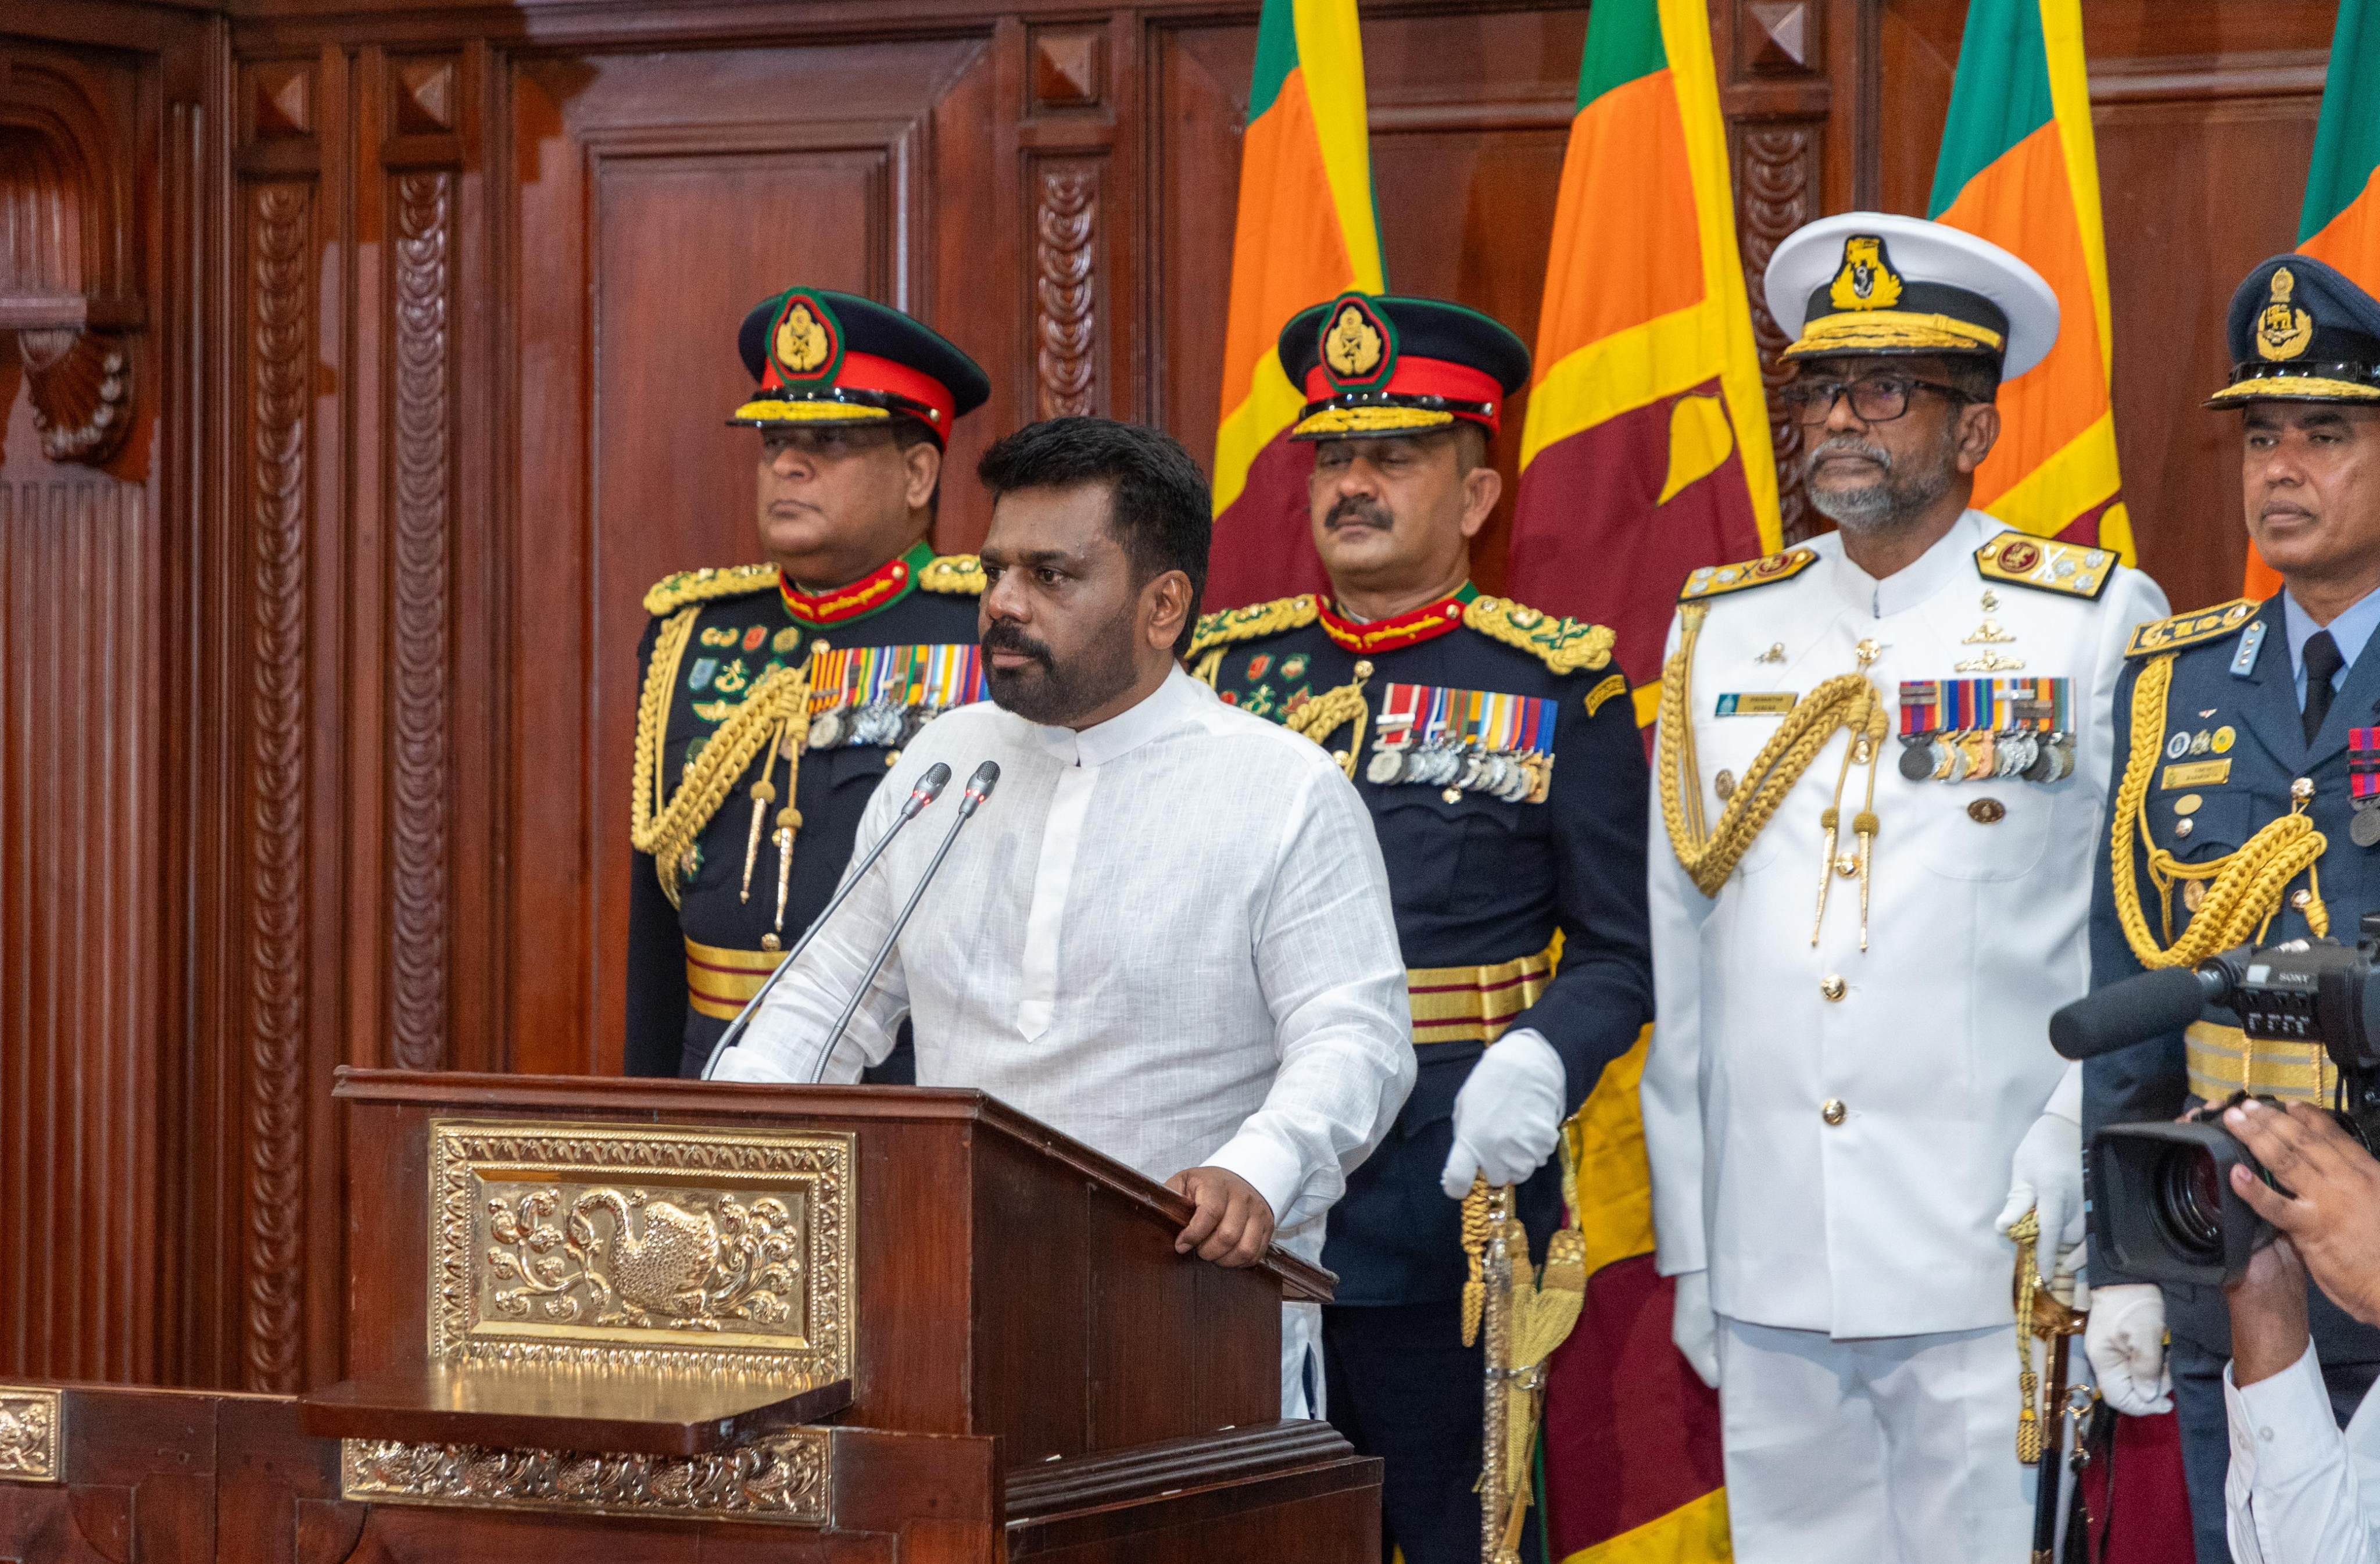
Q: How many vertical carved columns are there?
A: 4